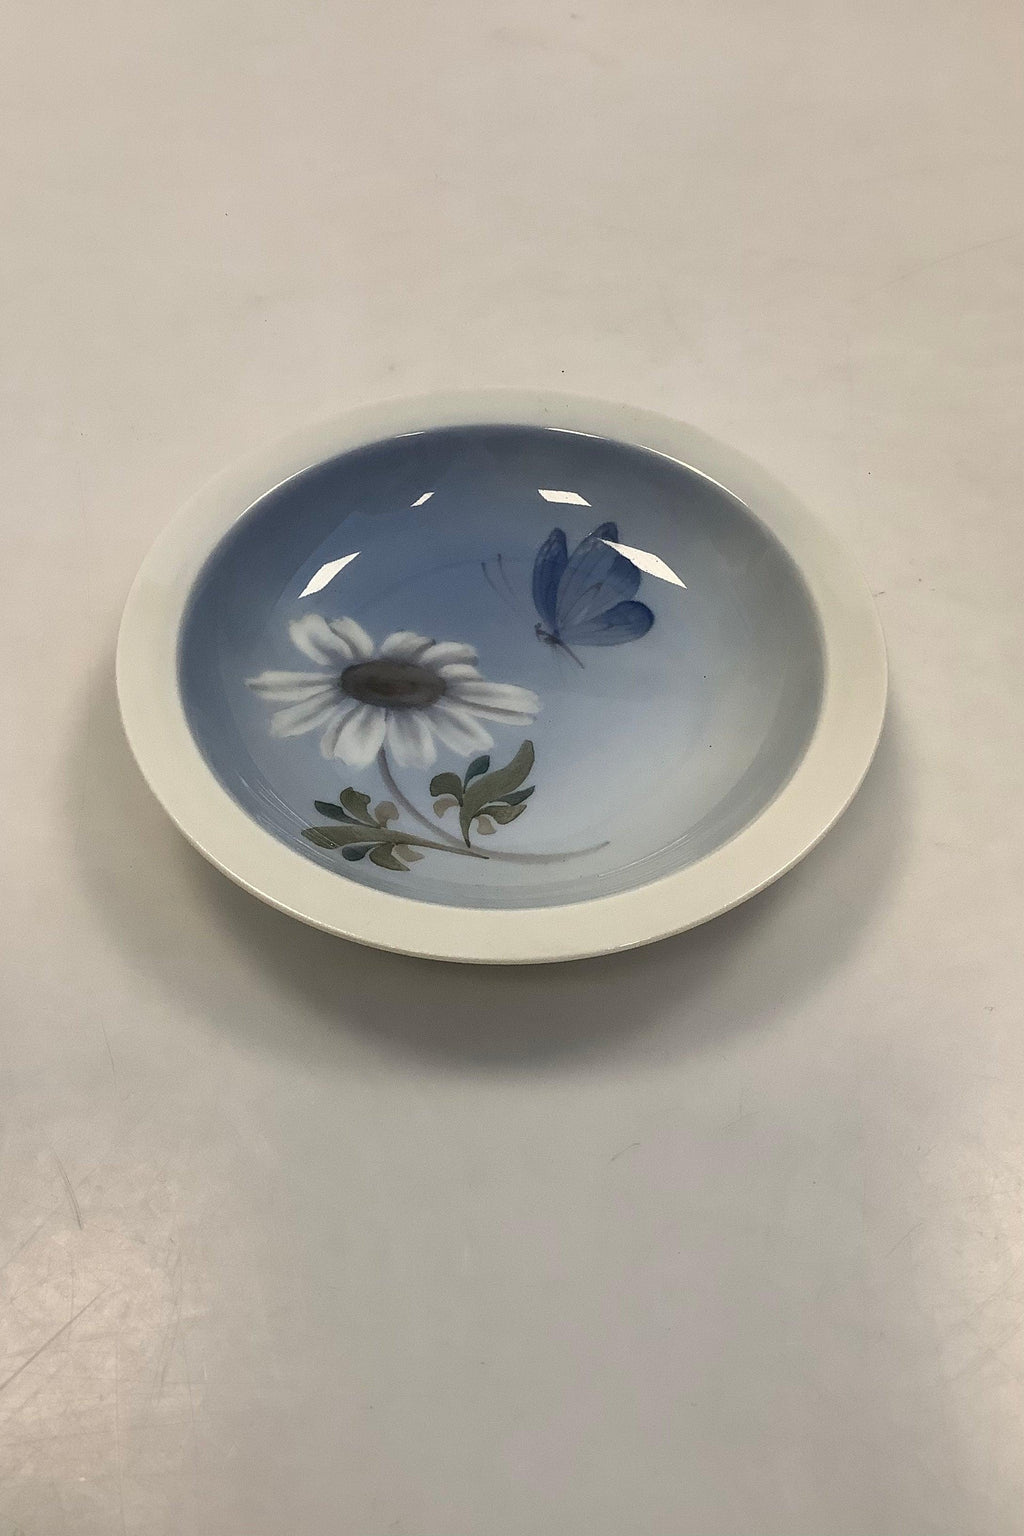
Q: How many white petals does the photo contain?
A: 13